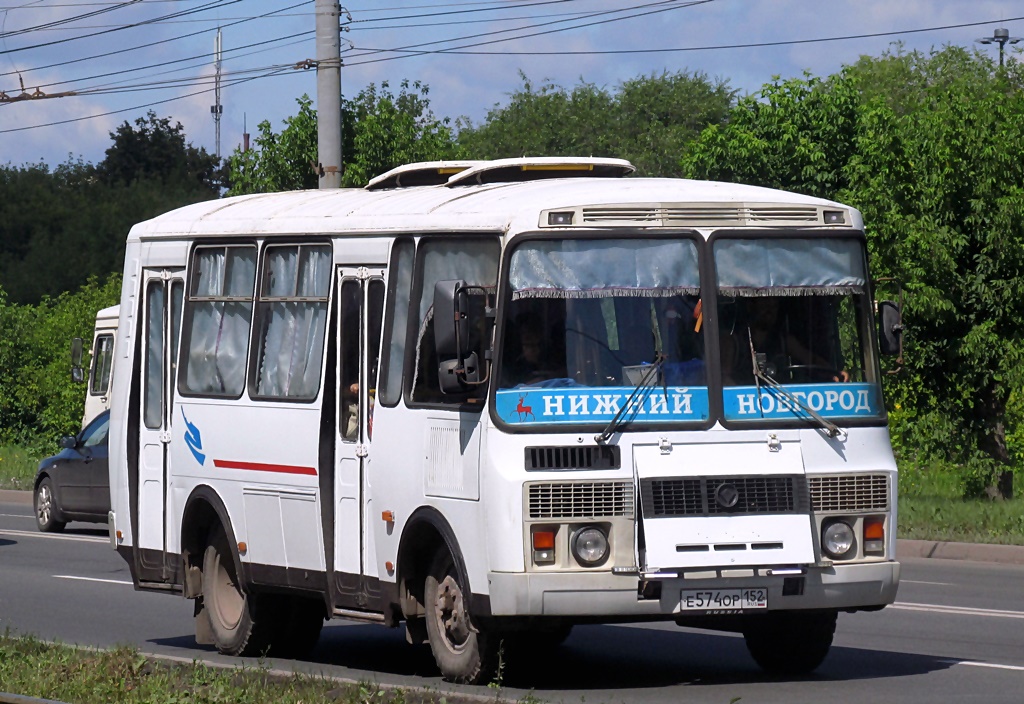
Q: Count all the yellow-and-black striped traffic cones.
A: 0